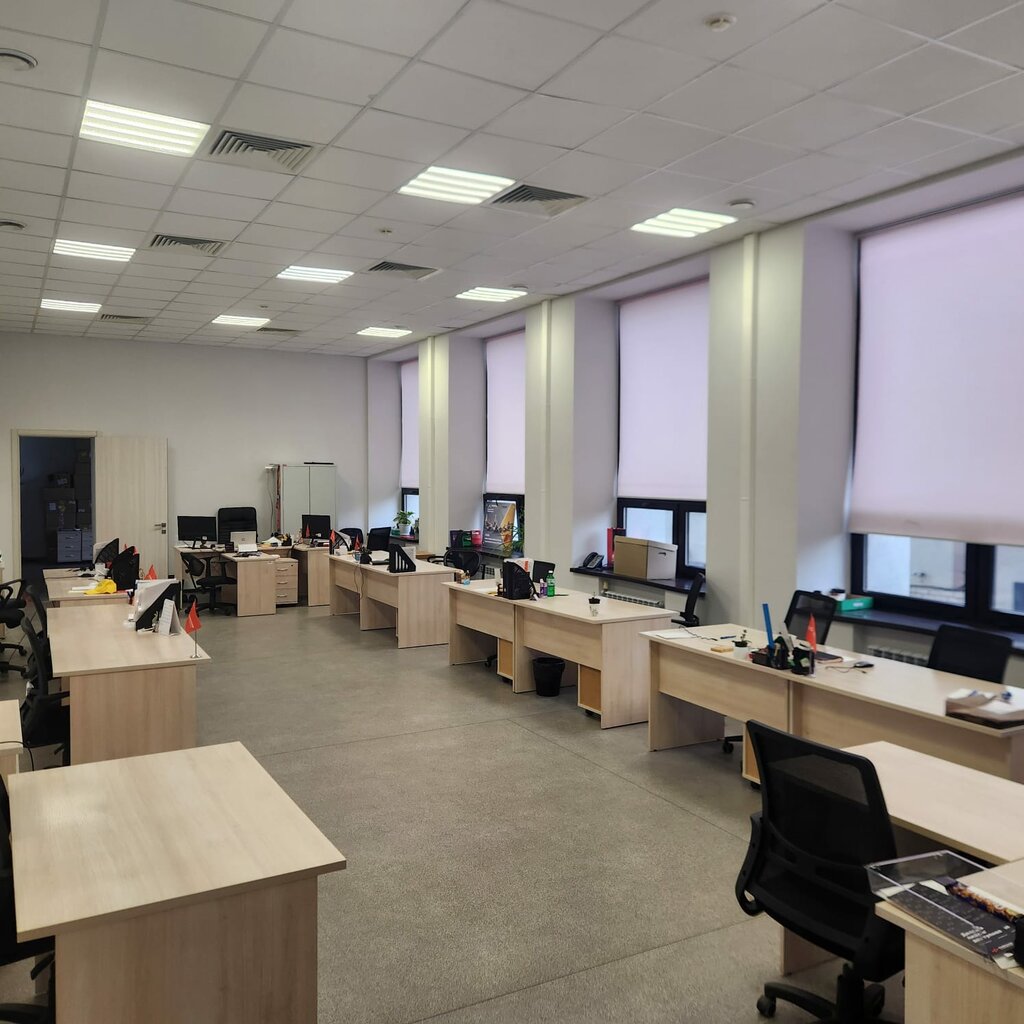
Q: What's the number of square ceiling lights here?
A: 9